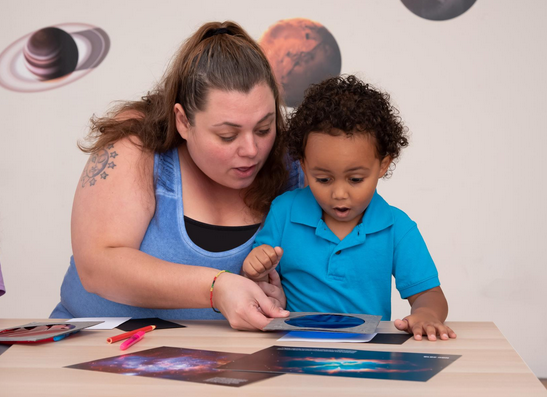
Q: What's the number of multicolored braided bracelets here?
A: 1